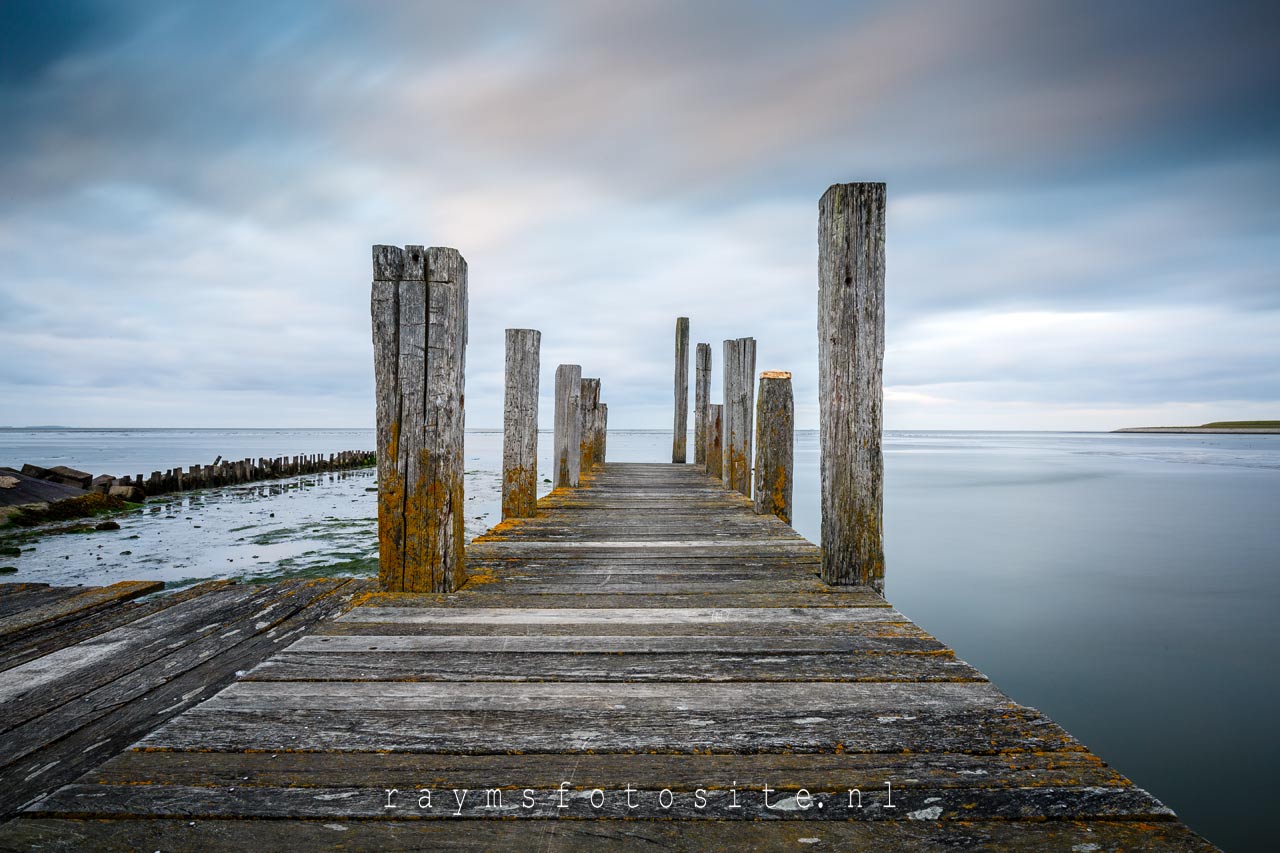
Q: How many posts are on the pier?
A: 11